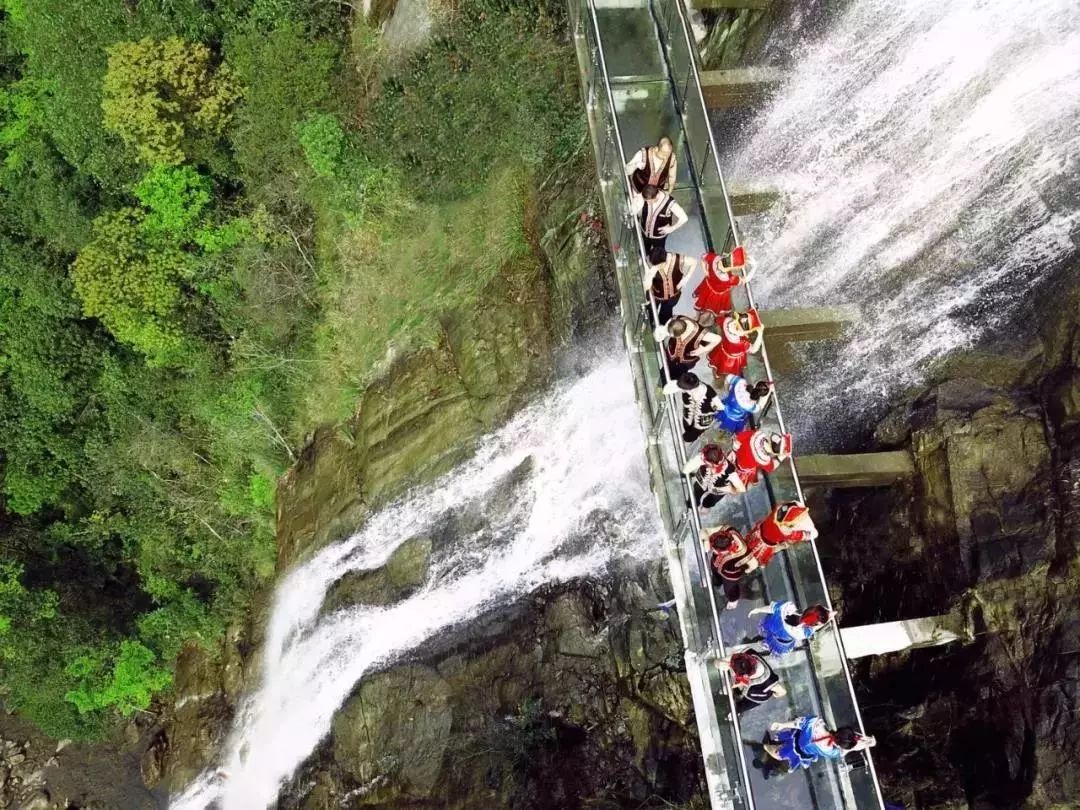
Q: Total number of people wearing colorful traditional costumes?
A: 15